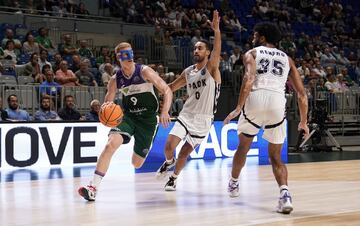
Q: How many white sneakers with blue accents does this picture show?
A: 2